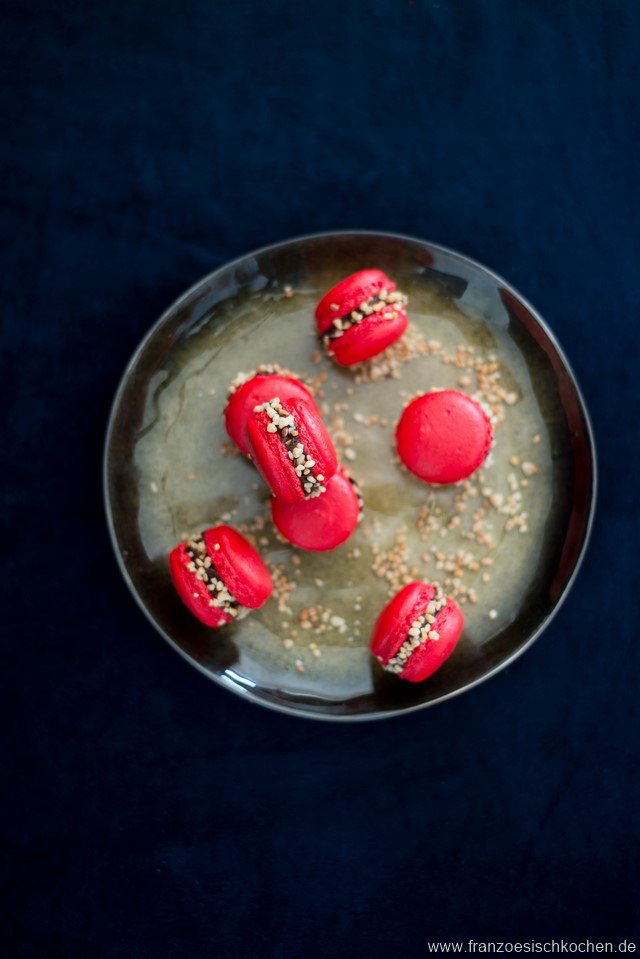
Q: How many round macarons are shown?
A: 7